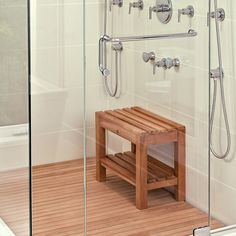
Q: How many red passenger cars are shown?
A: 0